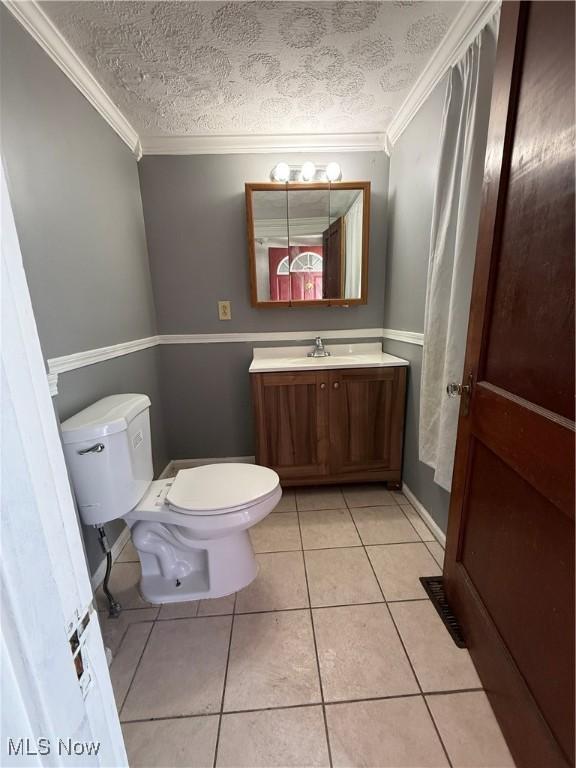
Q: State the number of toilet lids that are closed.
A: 1